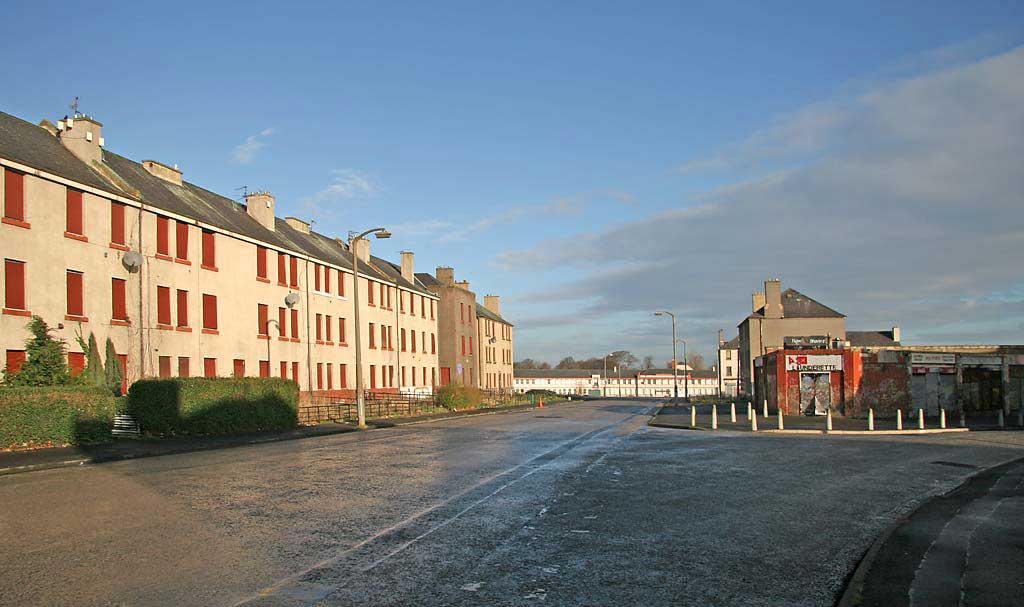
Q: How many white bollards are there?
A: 12